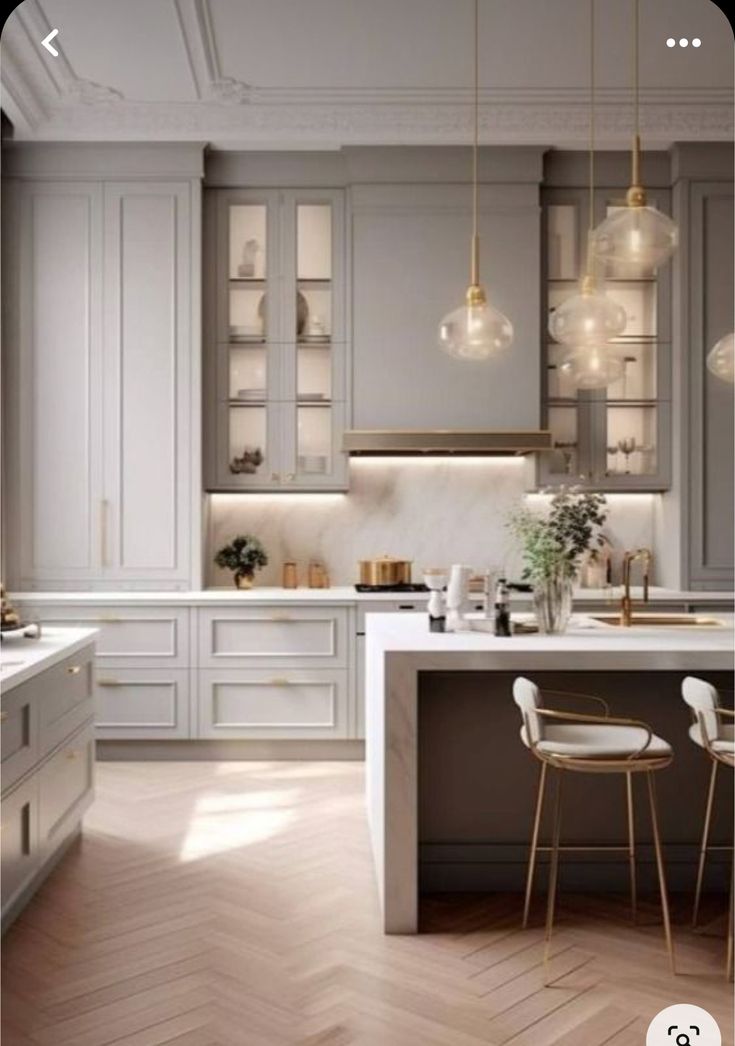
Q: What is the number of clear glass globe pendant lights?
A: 5